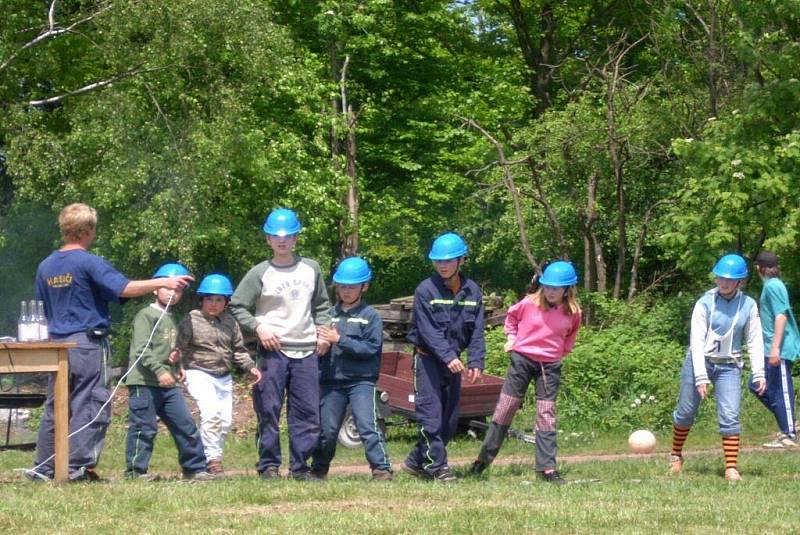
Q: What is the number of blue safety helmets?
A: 7